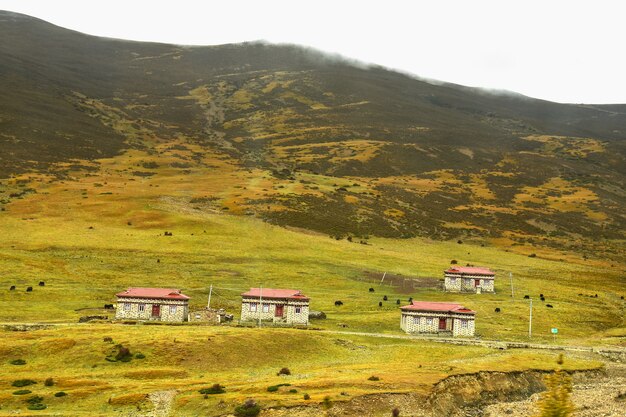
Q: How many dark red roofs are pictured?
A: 4